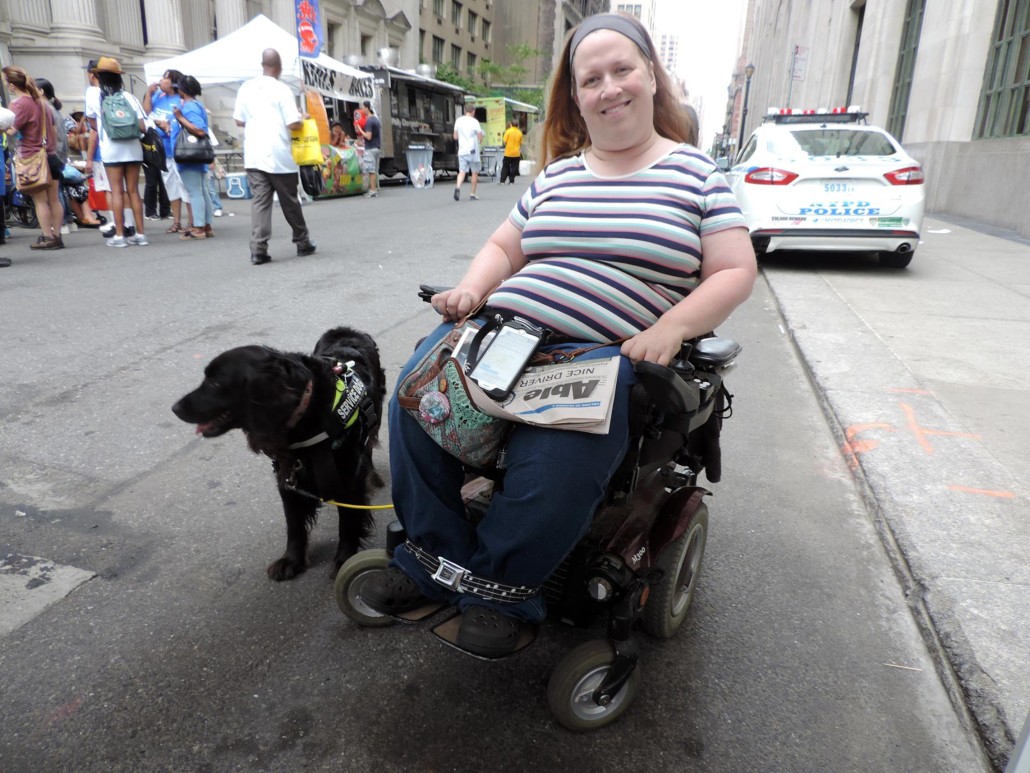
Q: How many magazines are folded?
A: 1